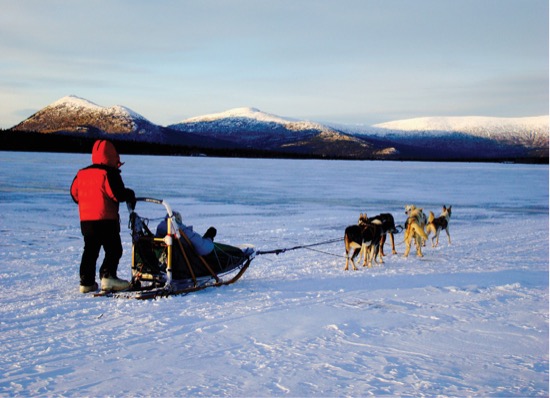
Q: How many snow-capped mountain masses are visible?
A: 3